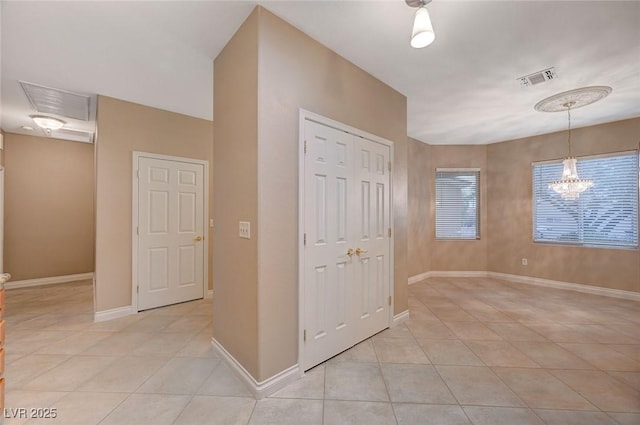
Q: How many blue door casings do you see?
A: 0